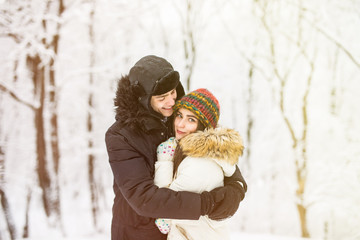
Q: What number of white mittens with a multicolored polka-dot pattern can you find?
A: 2